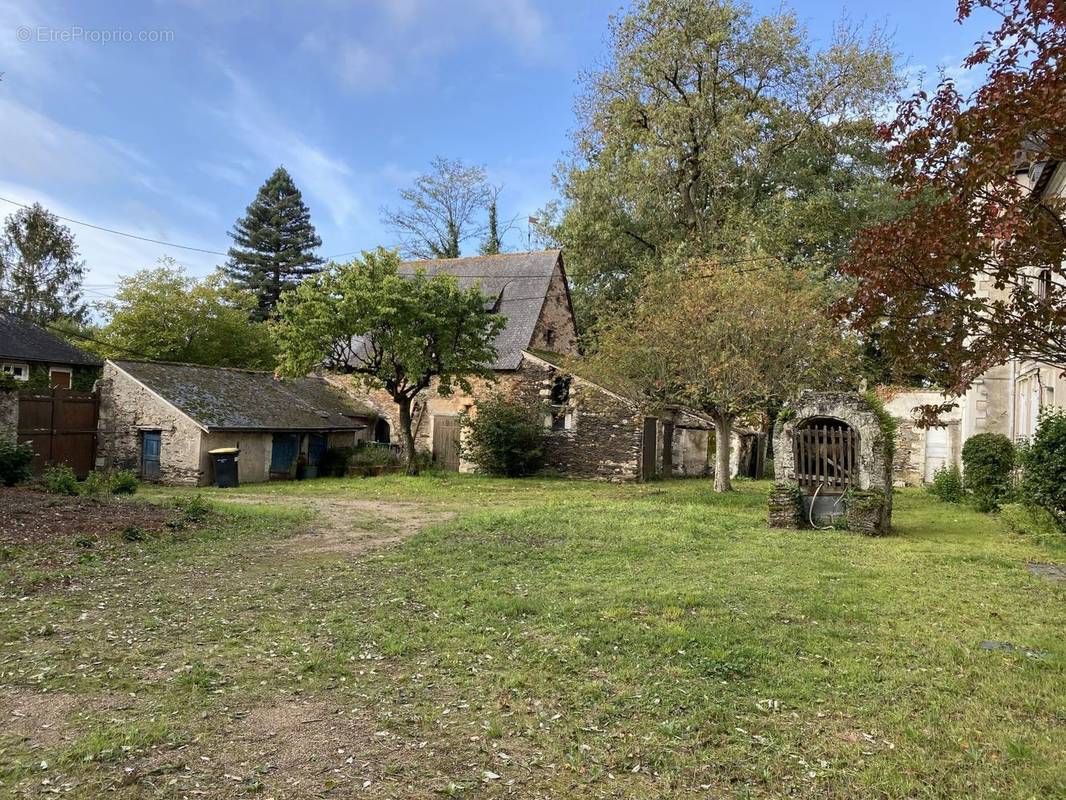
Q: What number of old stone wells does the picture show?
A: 1